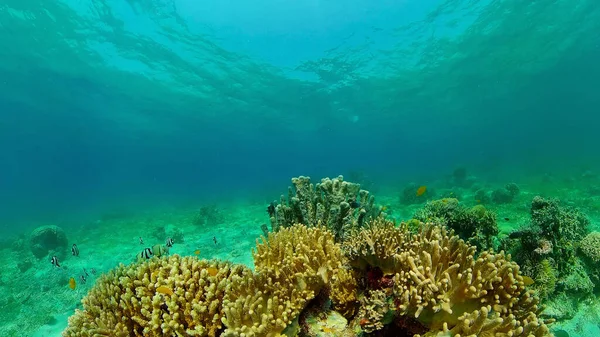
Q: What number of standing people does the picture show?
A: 0